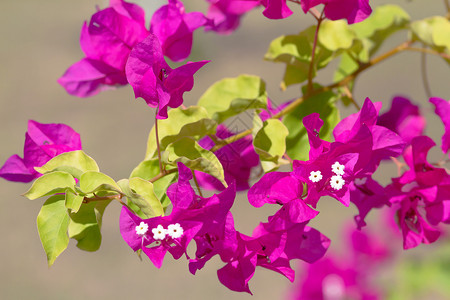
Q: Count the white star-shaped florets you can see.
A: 6